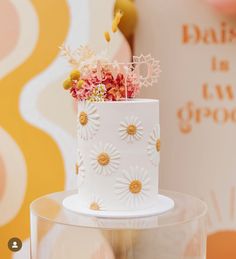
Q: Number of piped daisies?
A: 7